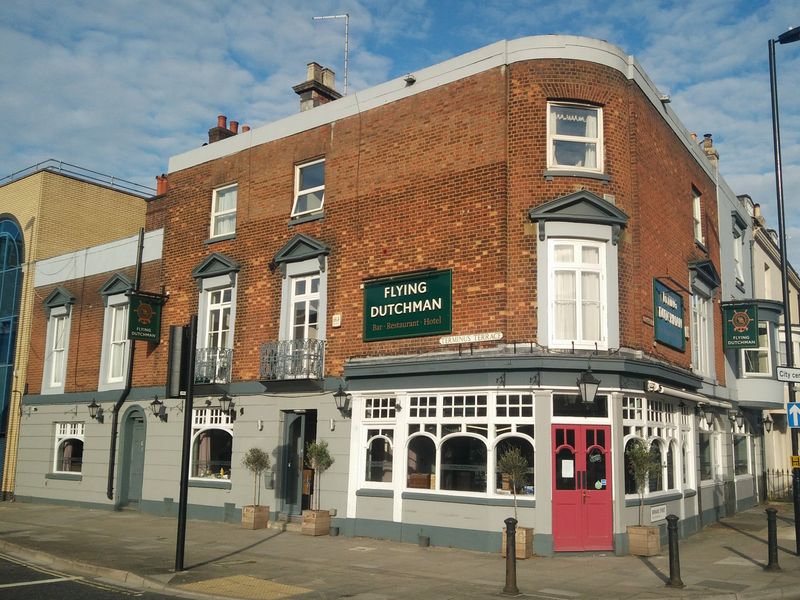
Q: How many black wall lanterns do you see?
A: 8